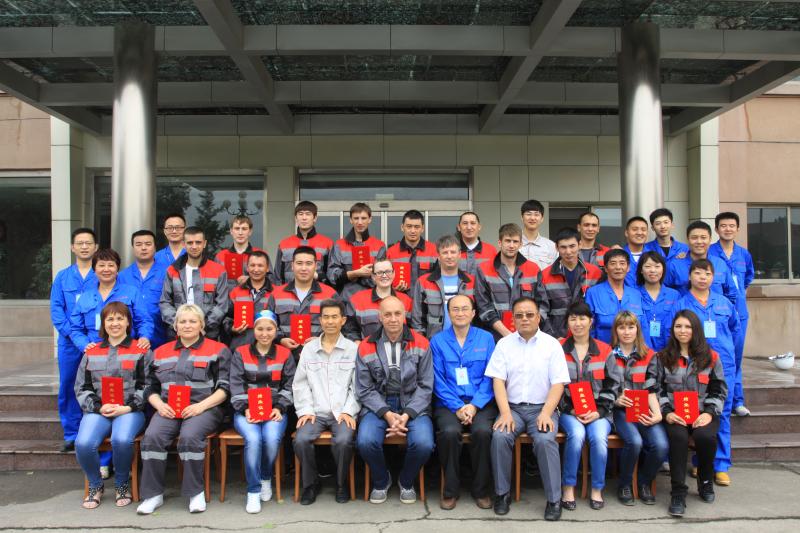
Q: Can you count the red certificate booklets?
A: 12